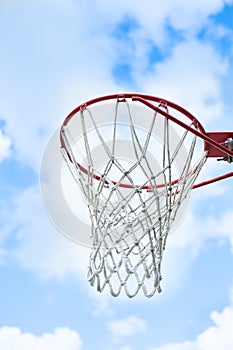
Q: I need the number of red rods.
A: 2